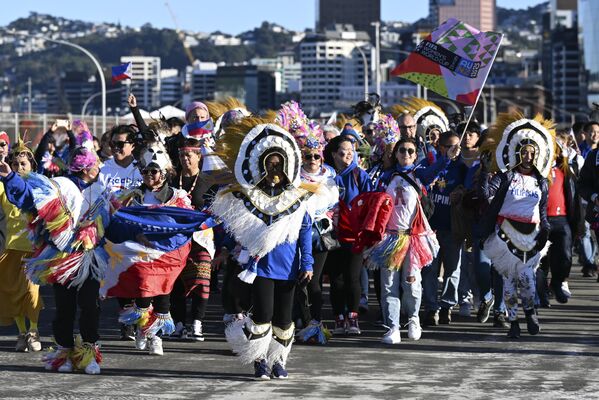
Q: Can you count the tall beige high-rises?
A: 1